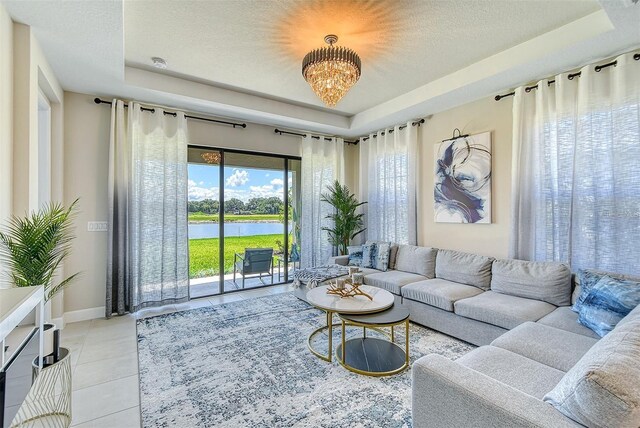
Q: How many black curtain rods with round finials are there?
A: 4